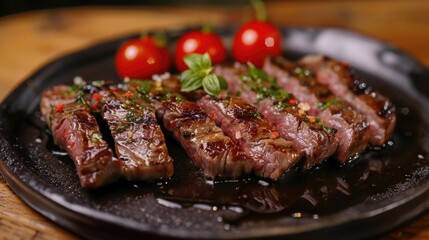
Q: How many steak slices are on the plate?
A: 7